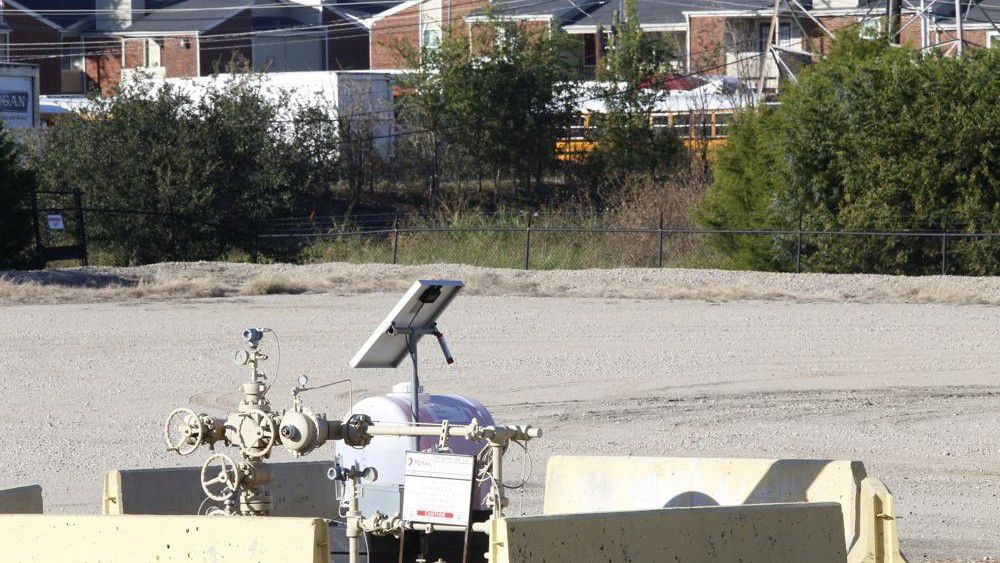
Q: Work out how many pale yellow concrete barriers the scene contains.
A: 6